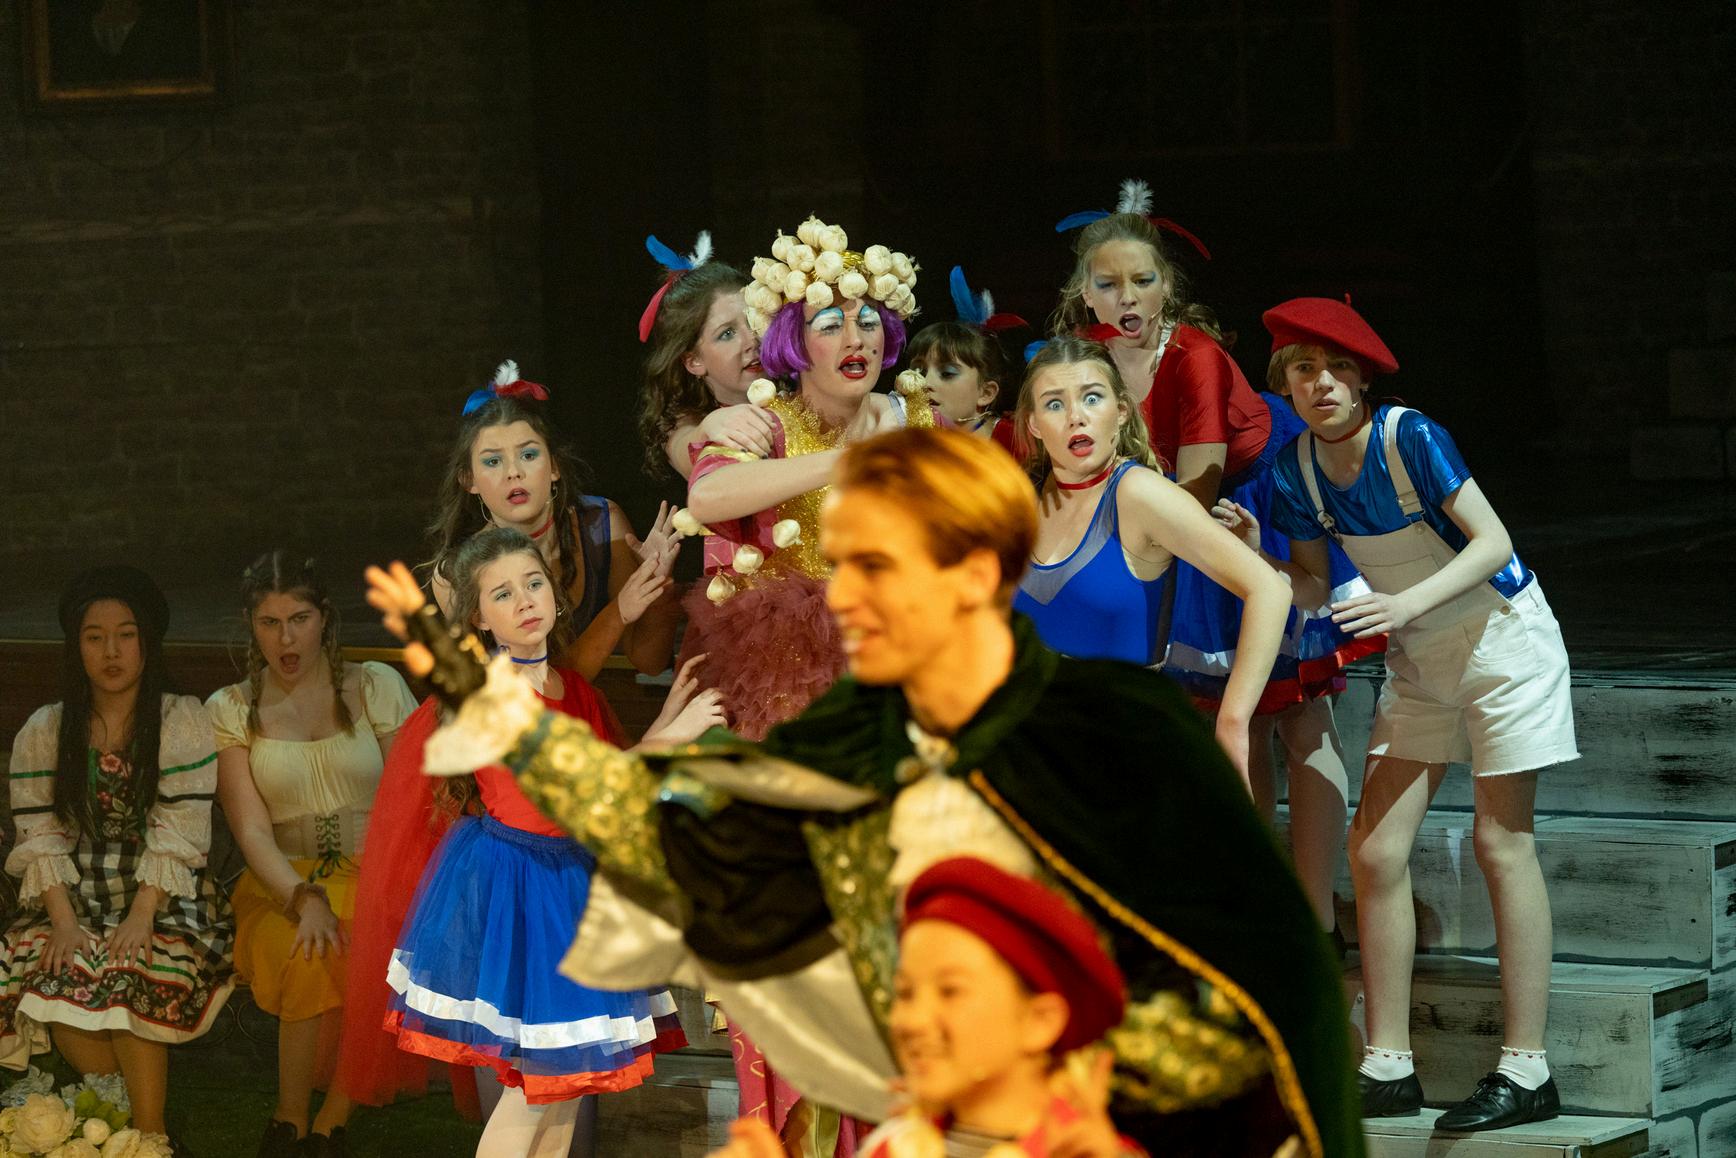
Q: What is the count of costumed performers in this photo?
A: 12